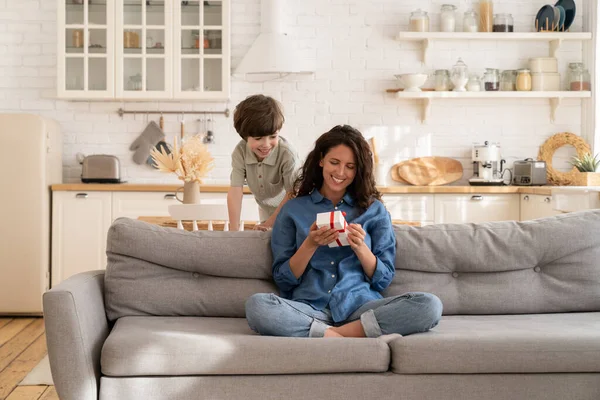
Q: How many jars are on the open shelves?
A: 12